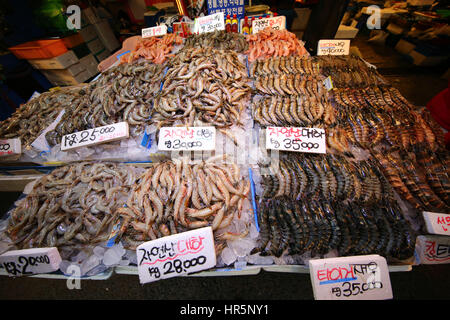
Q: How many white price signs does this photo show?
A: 13